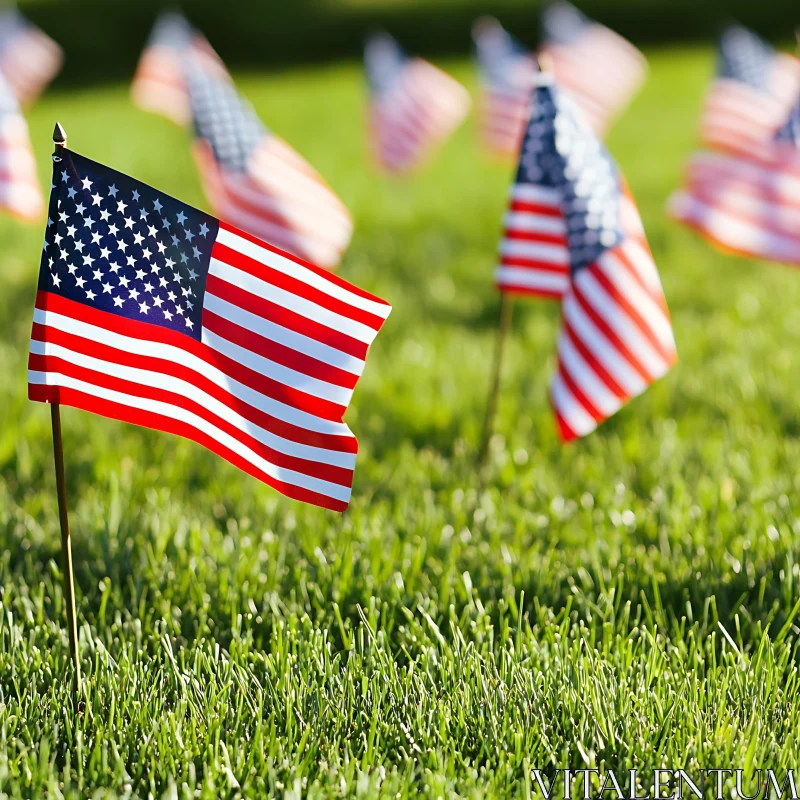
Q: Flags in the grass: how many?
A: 11